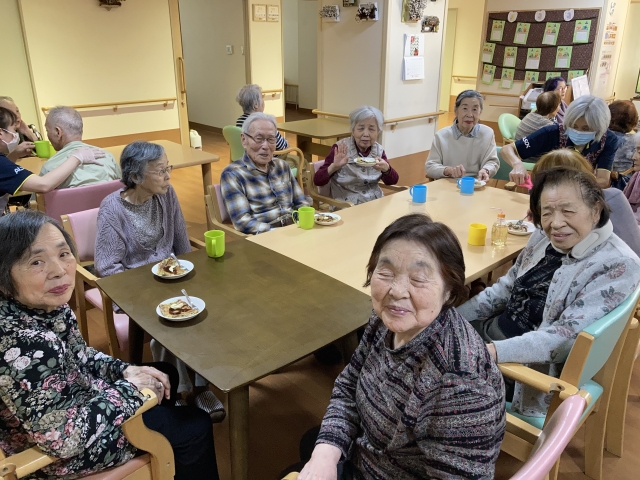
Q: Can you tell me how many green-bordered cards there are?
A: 13